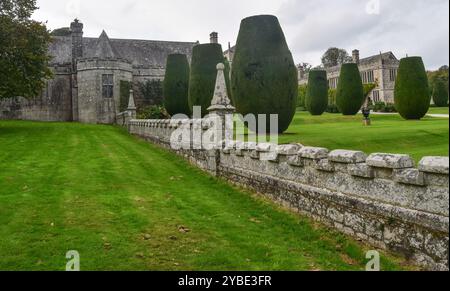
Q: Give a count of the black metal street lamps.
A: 0